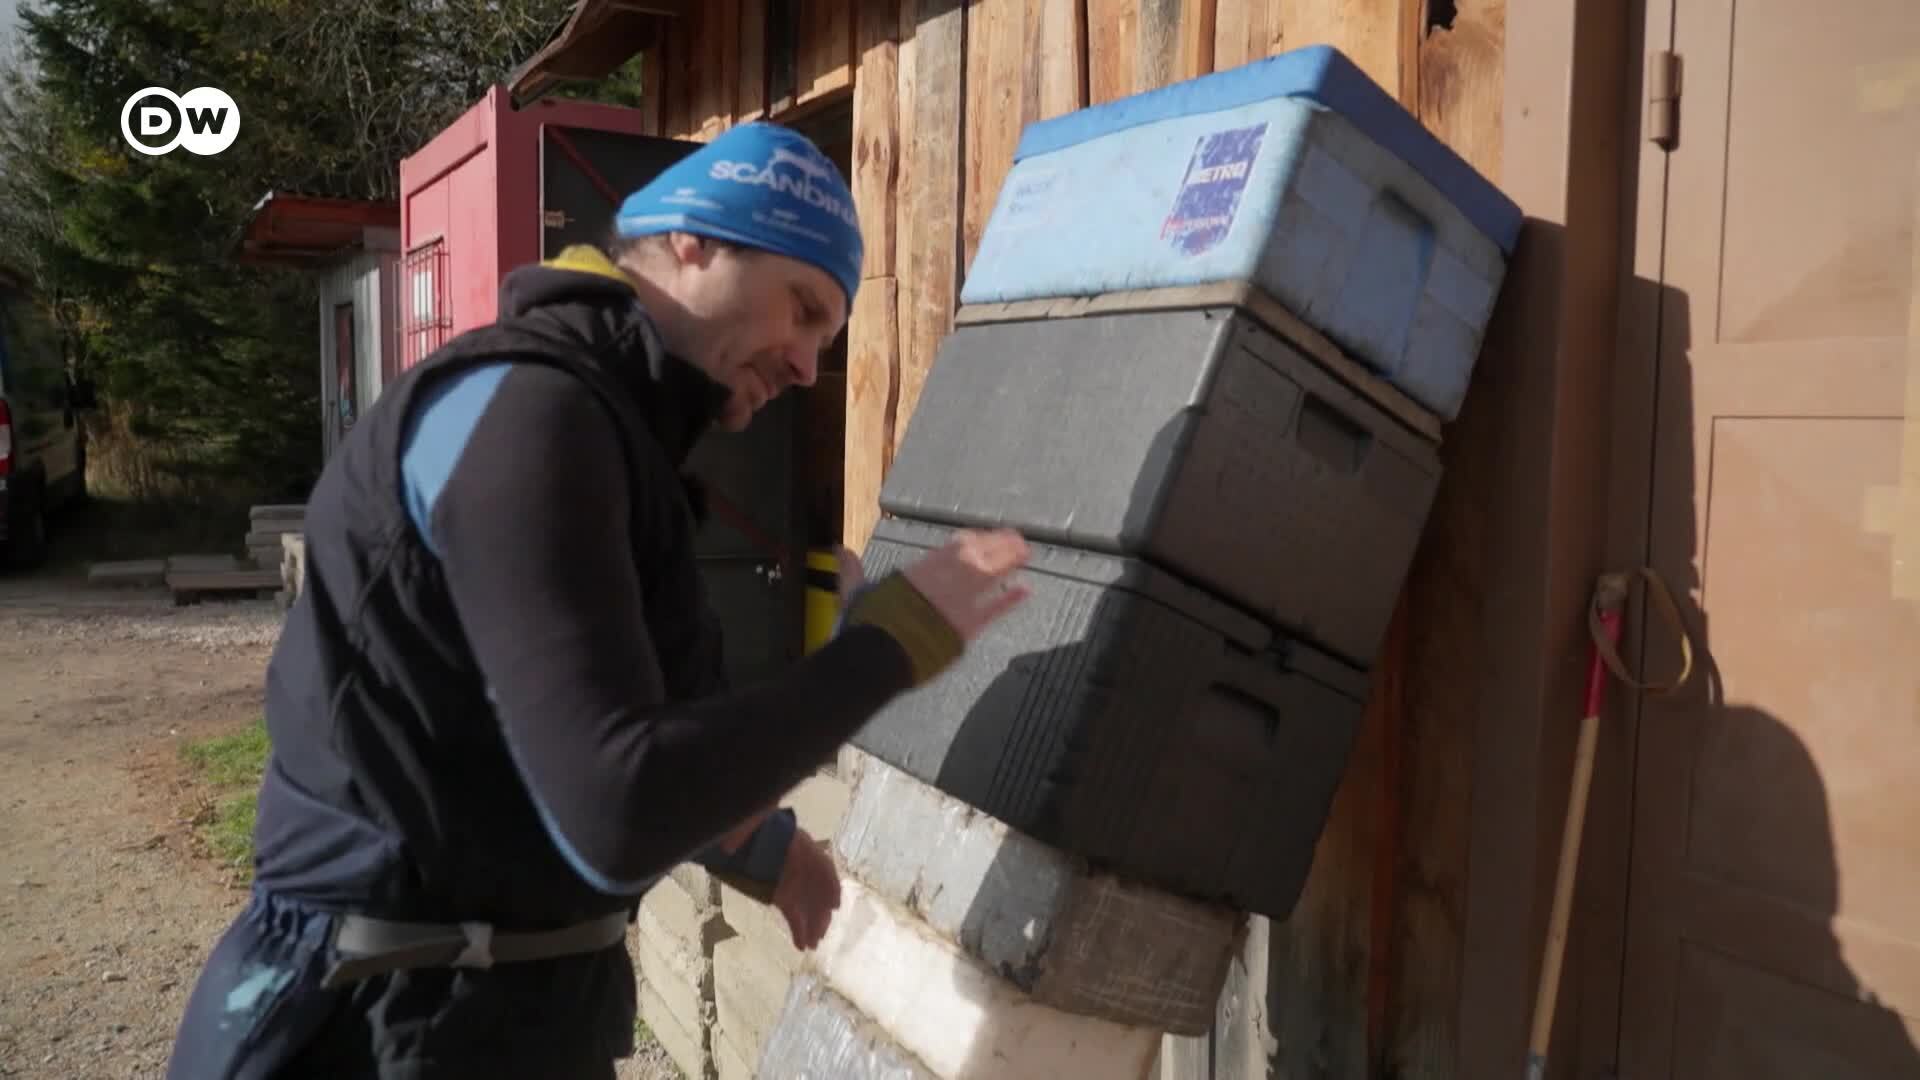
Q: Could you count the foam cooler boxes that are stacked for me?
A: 6